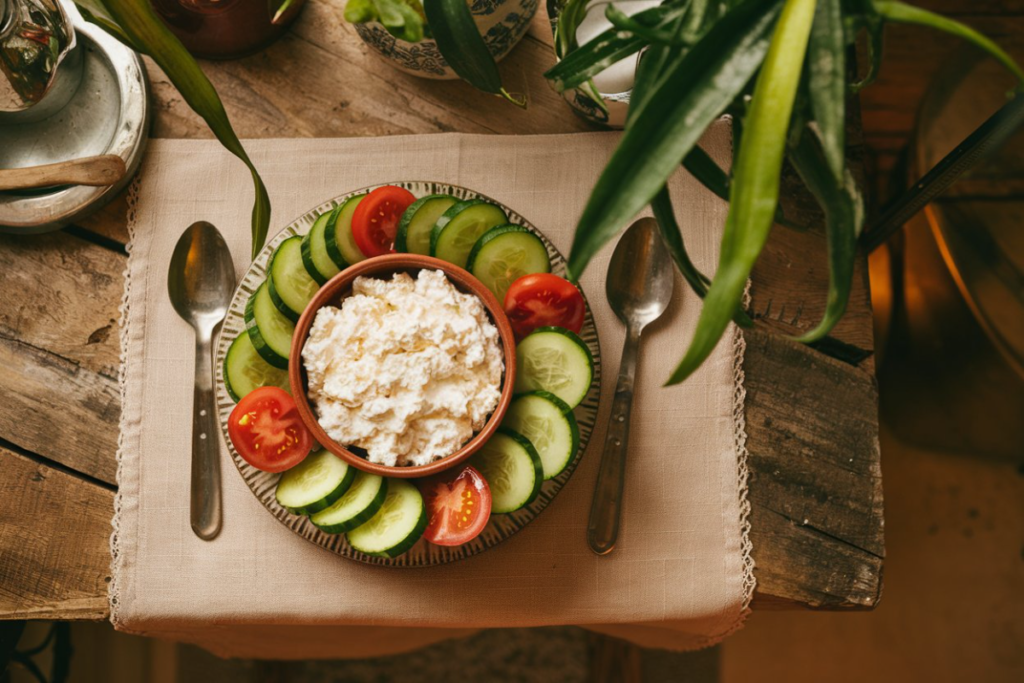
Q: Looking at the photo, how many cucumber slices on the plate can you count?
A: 14